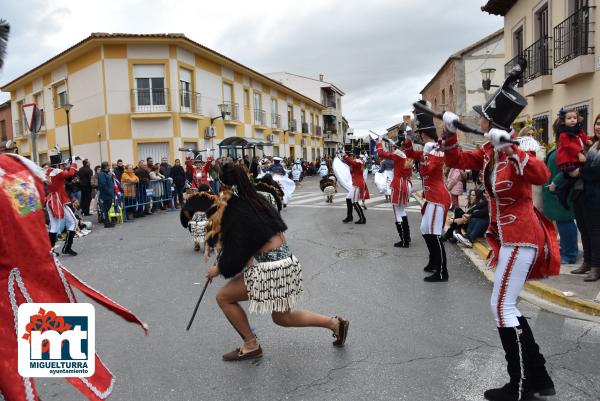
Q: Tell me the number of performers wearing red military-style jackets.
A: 7